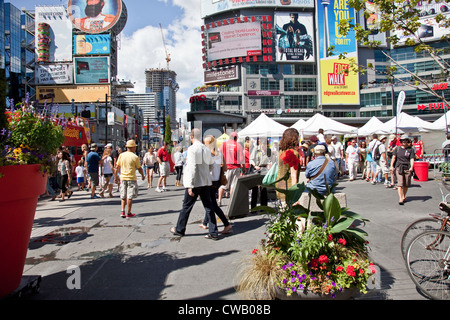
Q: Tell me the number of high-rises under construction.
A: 1